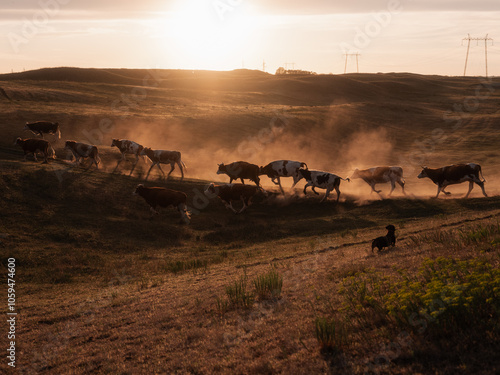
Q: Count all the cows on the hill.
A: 12